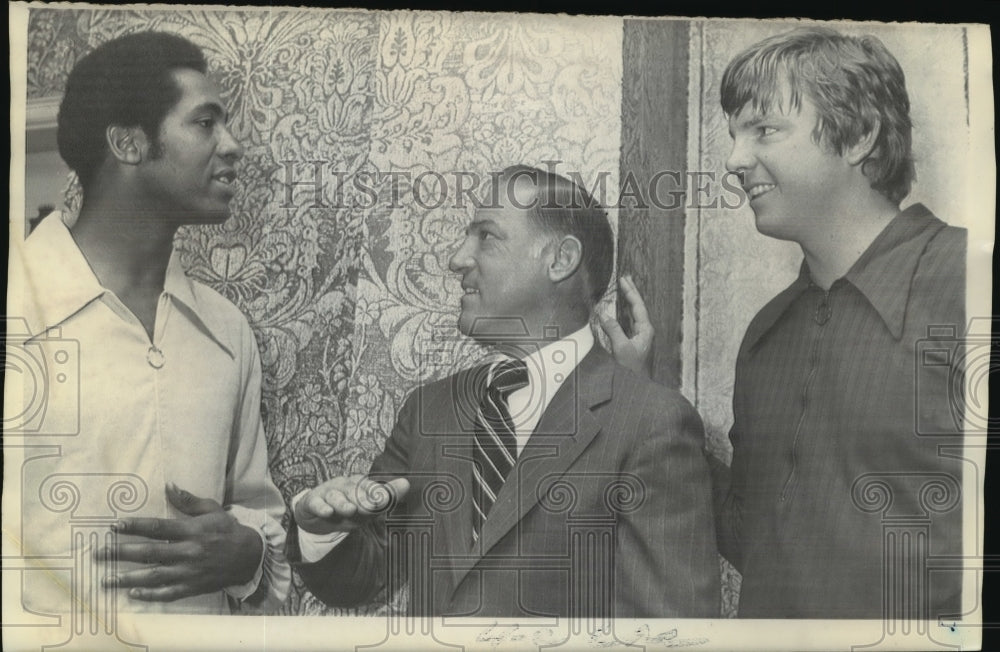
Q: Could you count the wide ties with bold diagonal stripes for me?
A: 1